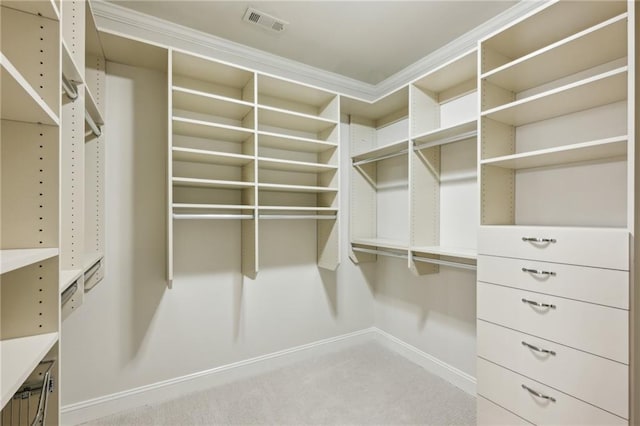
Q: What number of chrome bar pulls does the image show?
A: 5